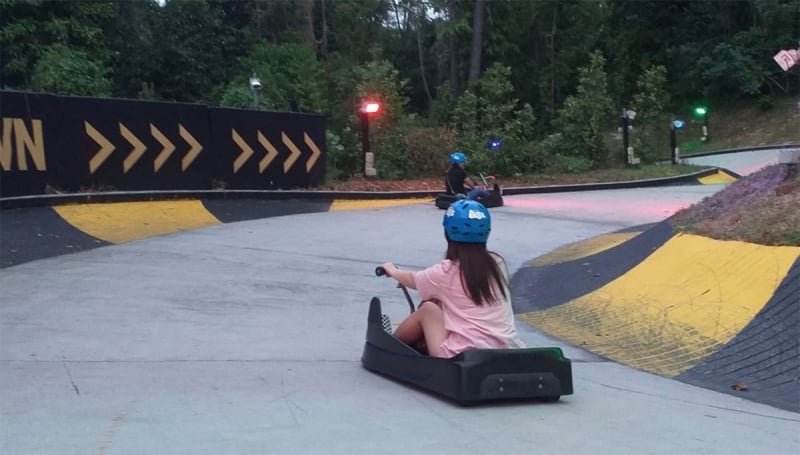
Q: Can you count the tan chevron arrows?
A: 8